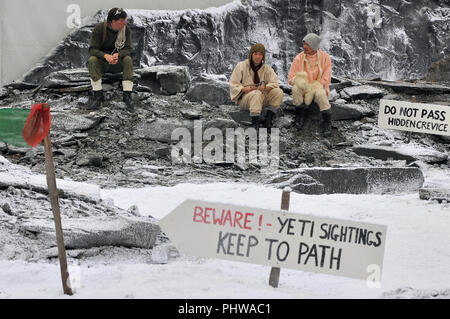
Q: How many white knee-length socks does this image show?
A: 2